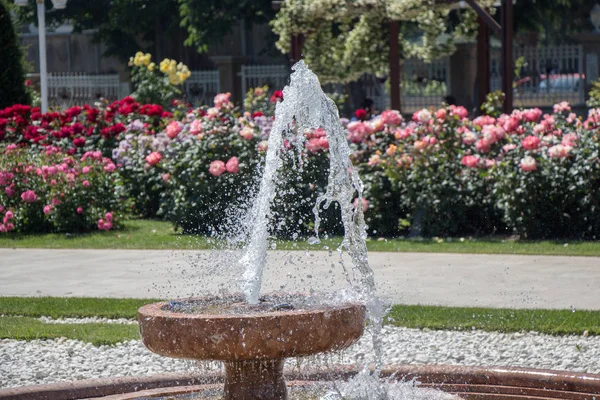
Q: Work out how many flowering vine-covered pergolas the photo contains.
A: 1